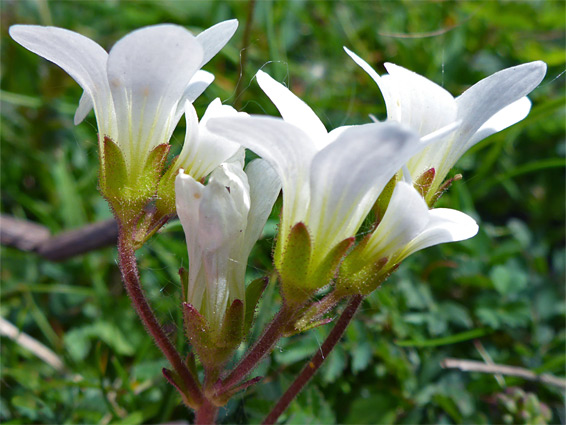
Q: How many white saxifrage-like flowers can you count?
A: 6